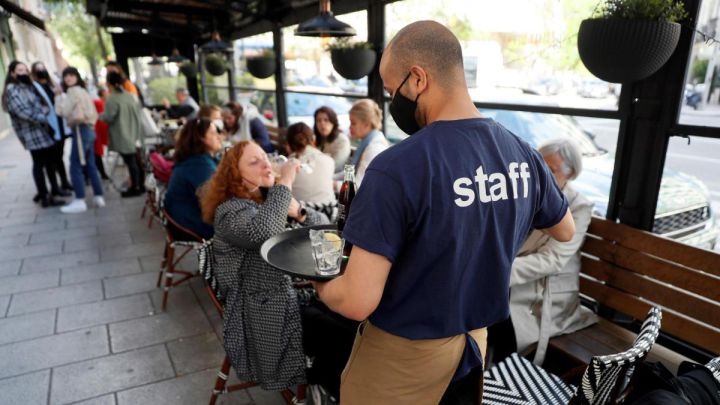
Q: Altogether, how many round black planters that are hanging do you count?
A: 5